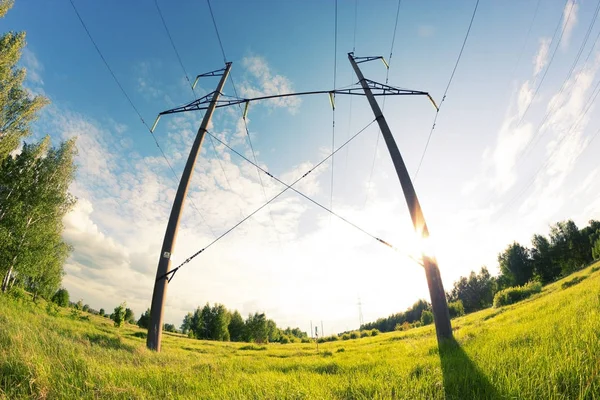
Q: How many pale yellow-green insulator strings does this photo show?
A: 6